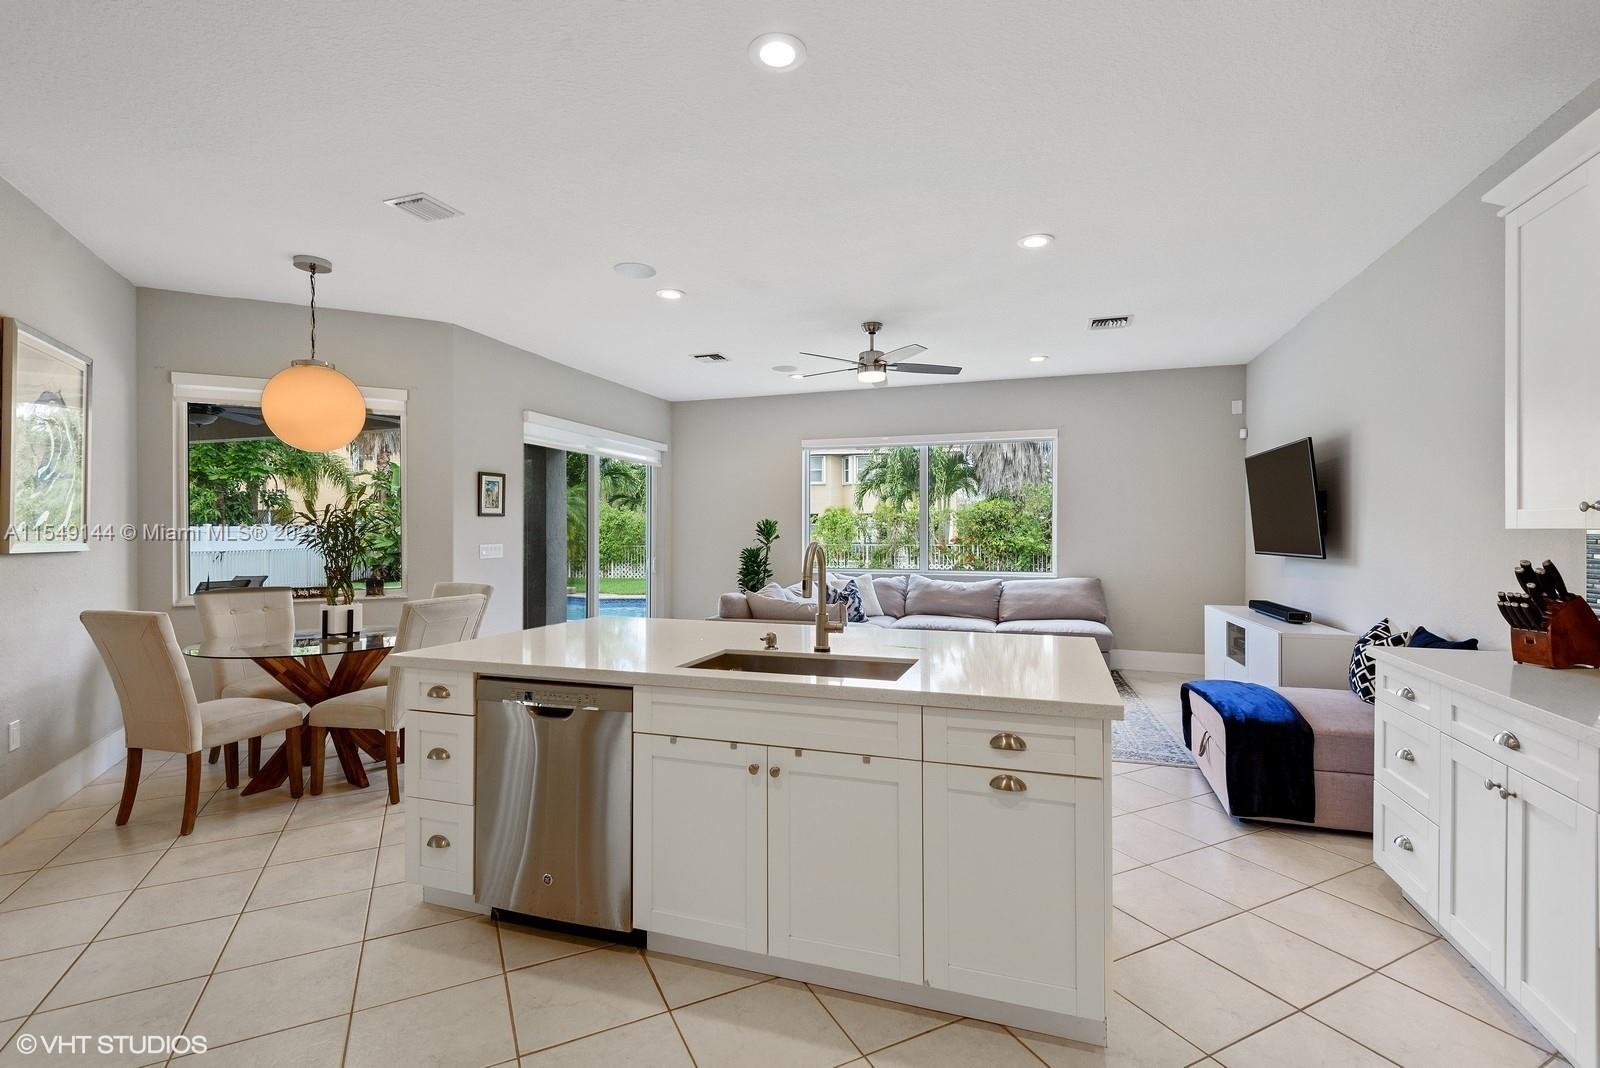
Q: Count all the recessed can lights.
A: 5